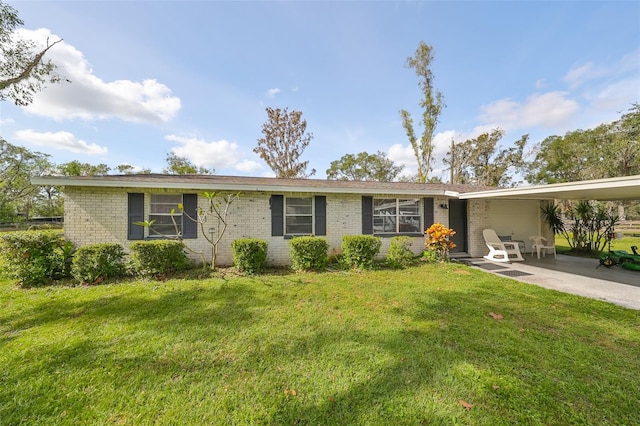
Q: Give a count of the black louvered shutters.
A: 6